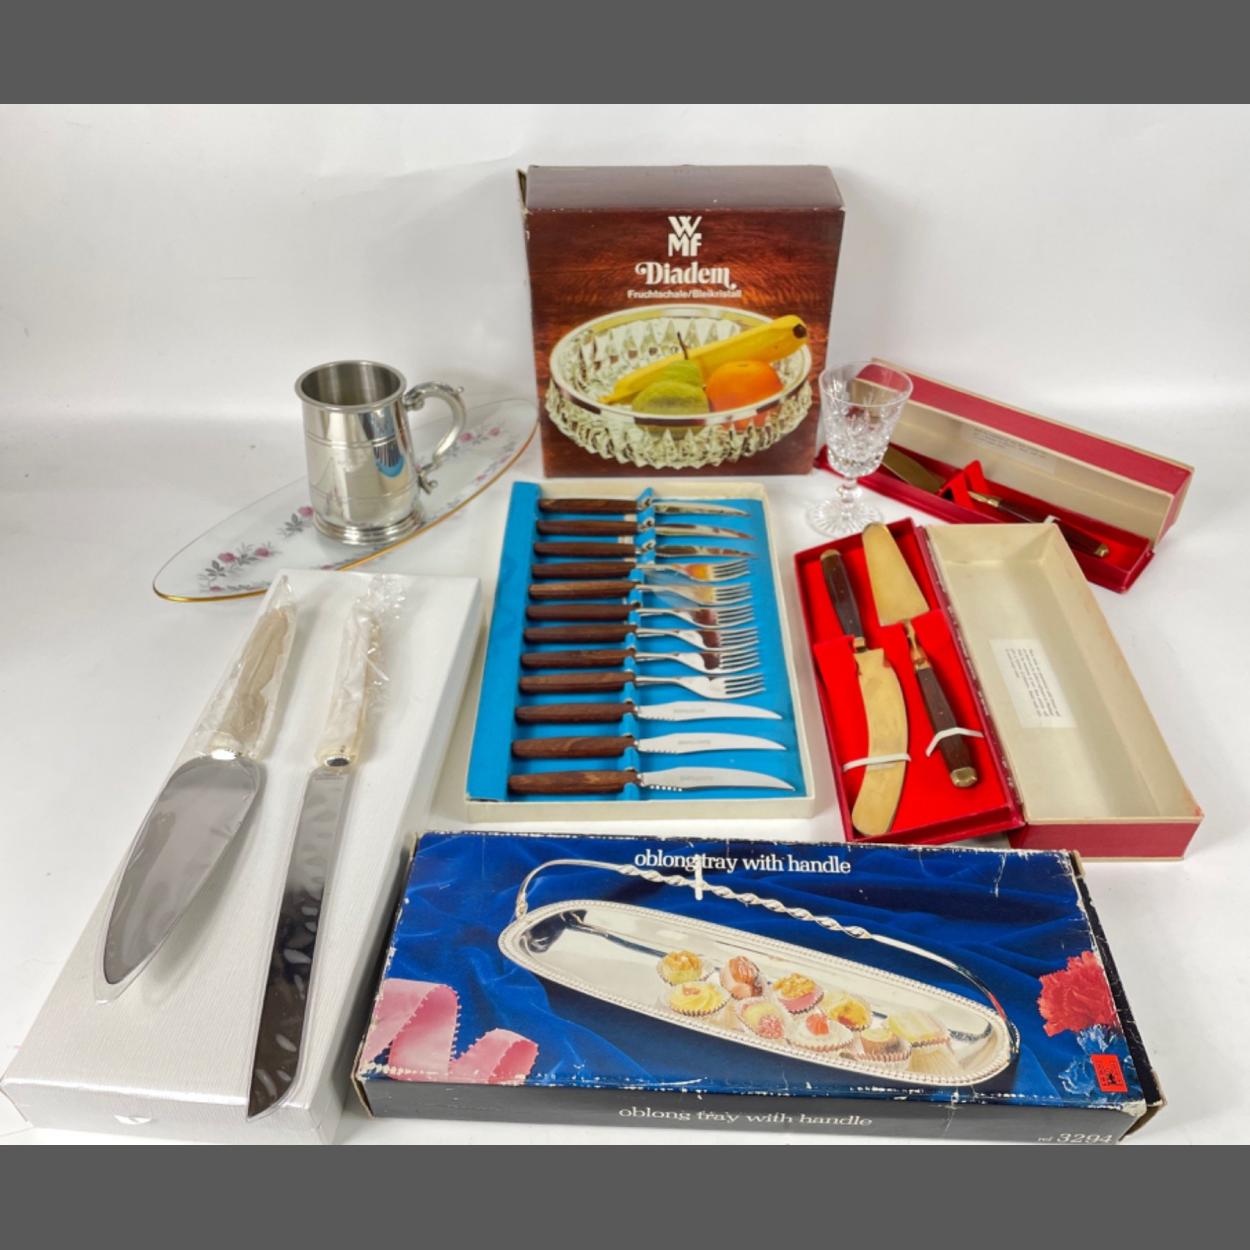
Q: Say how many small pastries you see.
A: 9